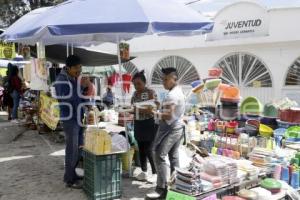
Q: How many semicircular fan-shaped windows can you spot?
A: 4